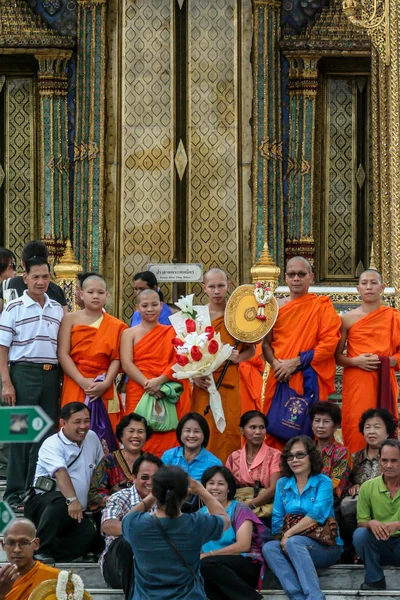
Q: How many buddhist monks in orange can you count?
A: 6